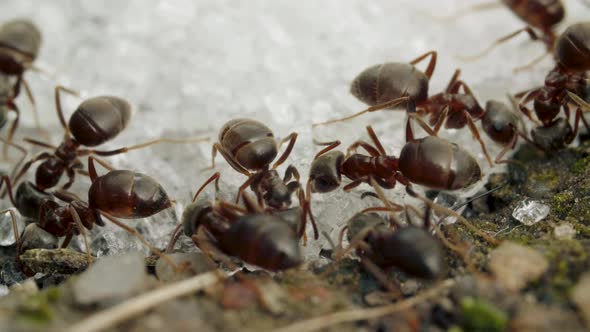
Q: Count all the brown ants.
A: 10